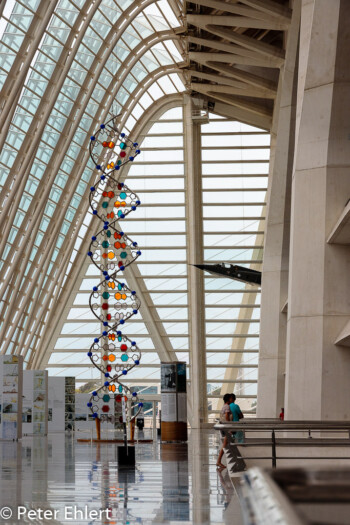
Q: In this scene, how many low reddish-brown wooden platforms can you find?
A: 1